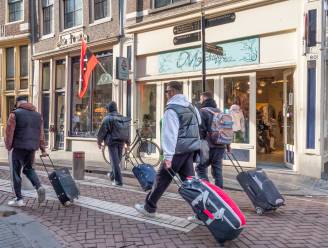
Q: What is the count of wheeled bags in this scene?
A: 4